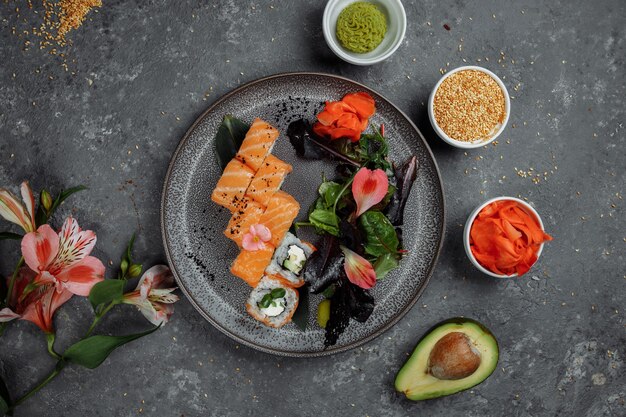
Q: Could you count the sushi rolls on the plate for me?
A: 8